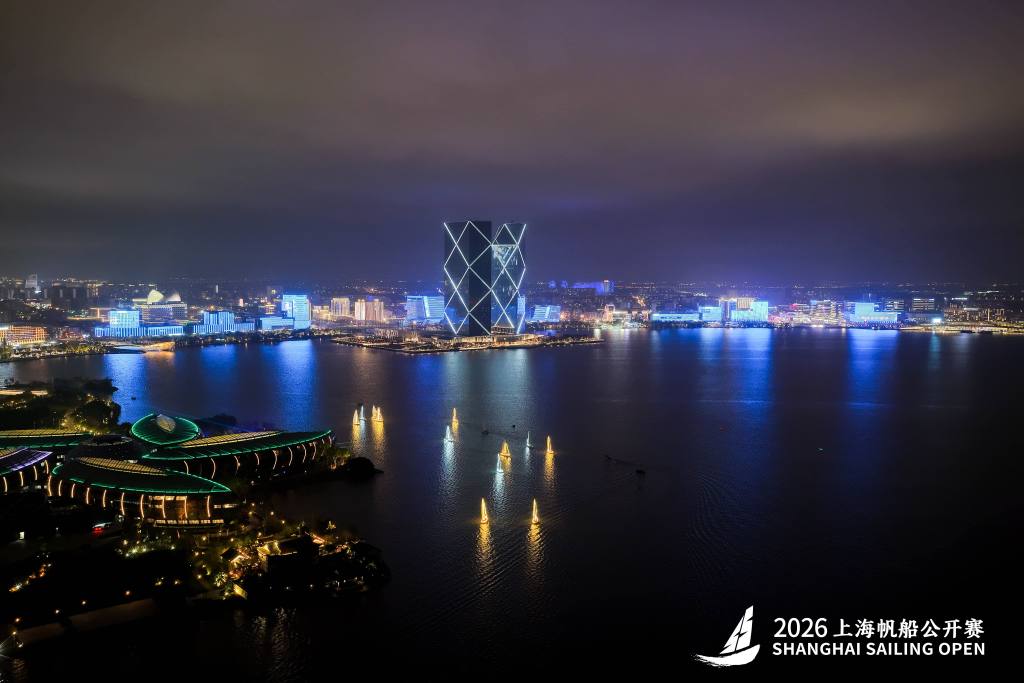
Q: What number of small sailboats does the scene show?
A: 12